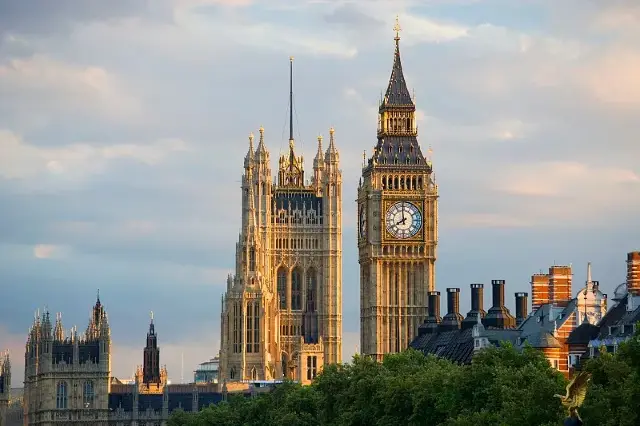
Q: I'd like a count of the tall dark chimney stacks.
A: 5